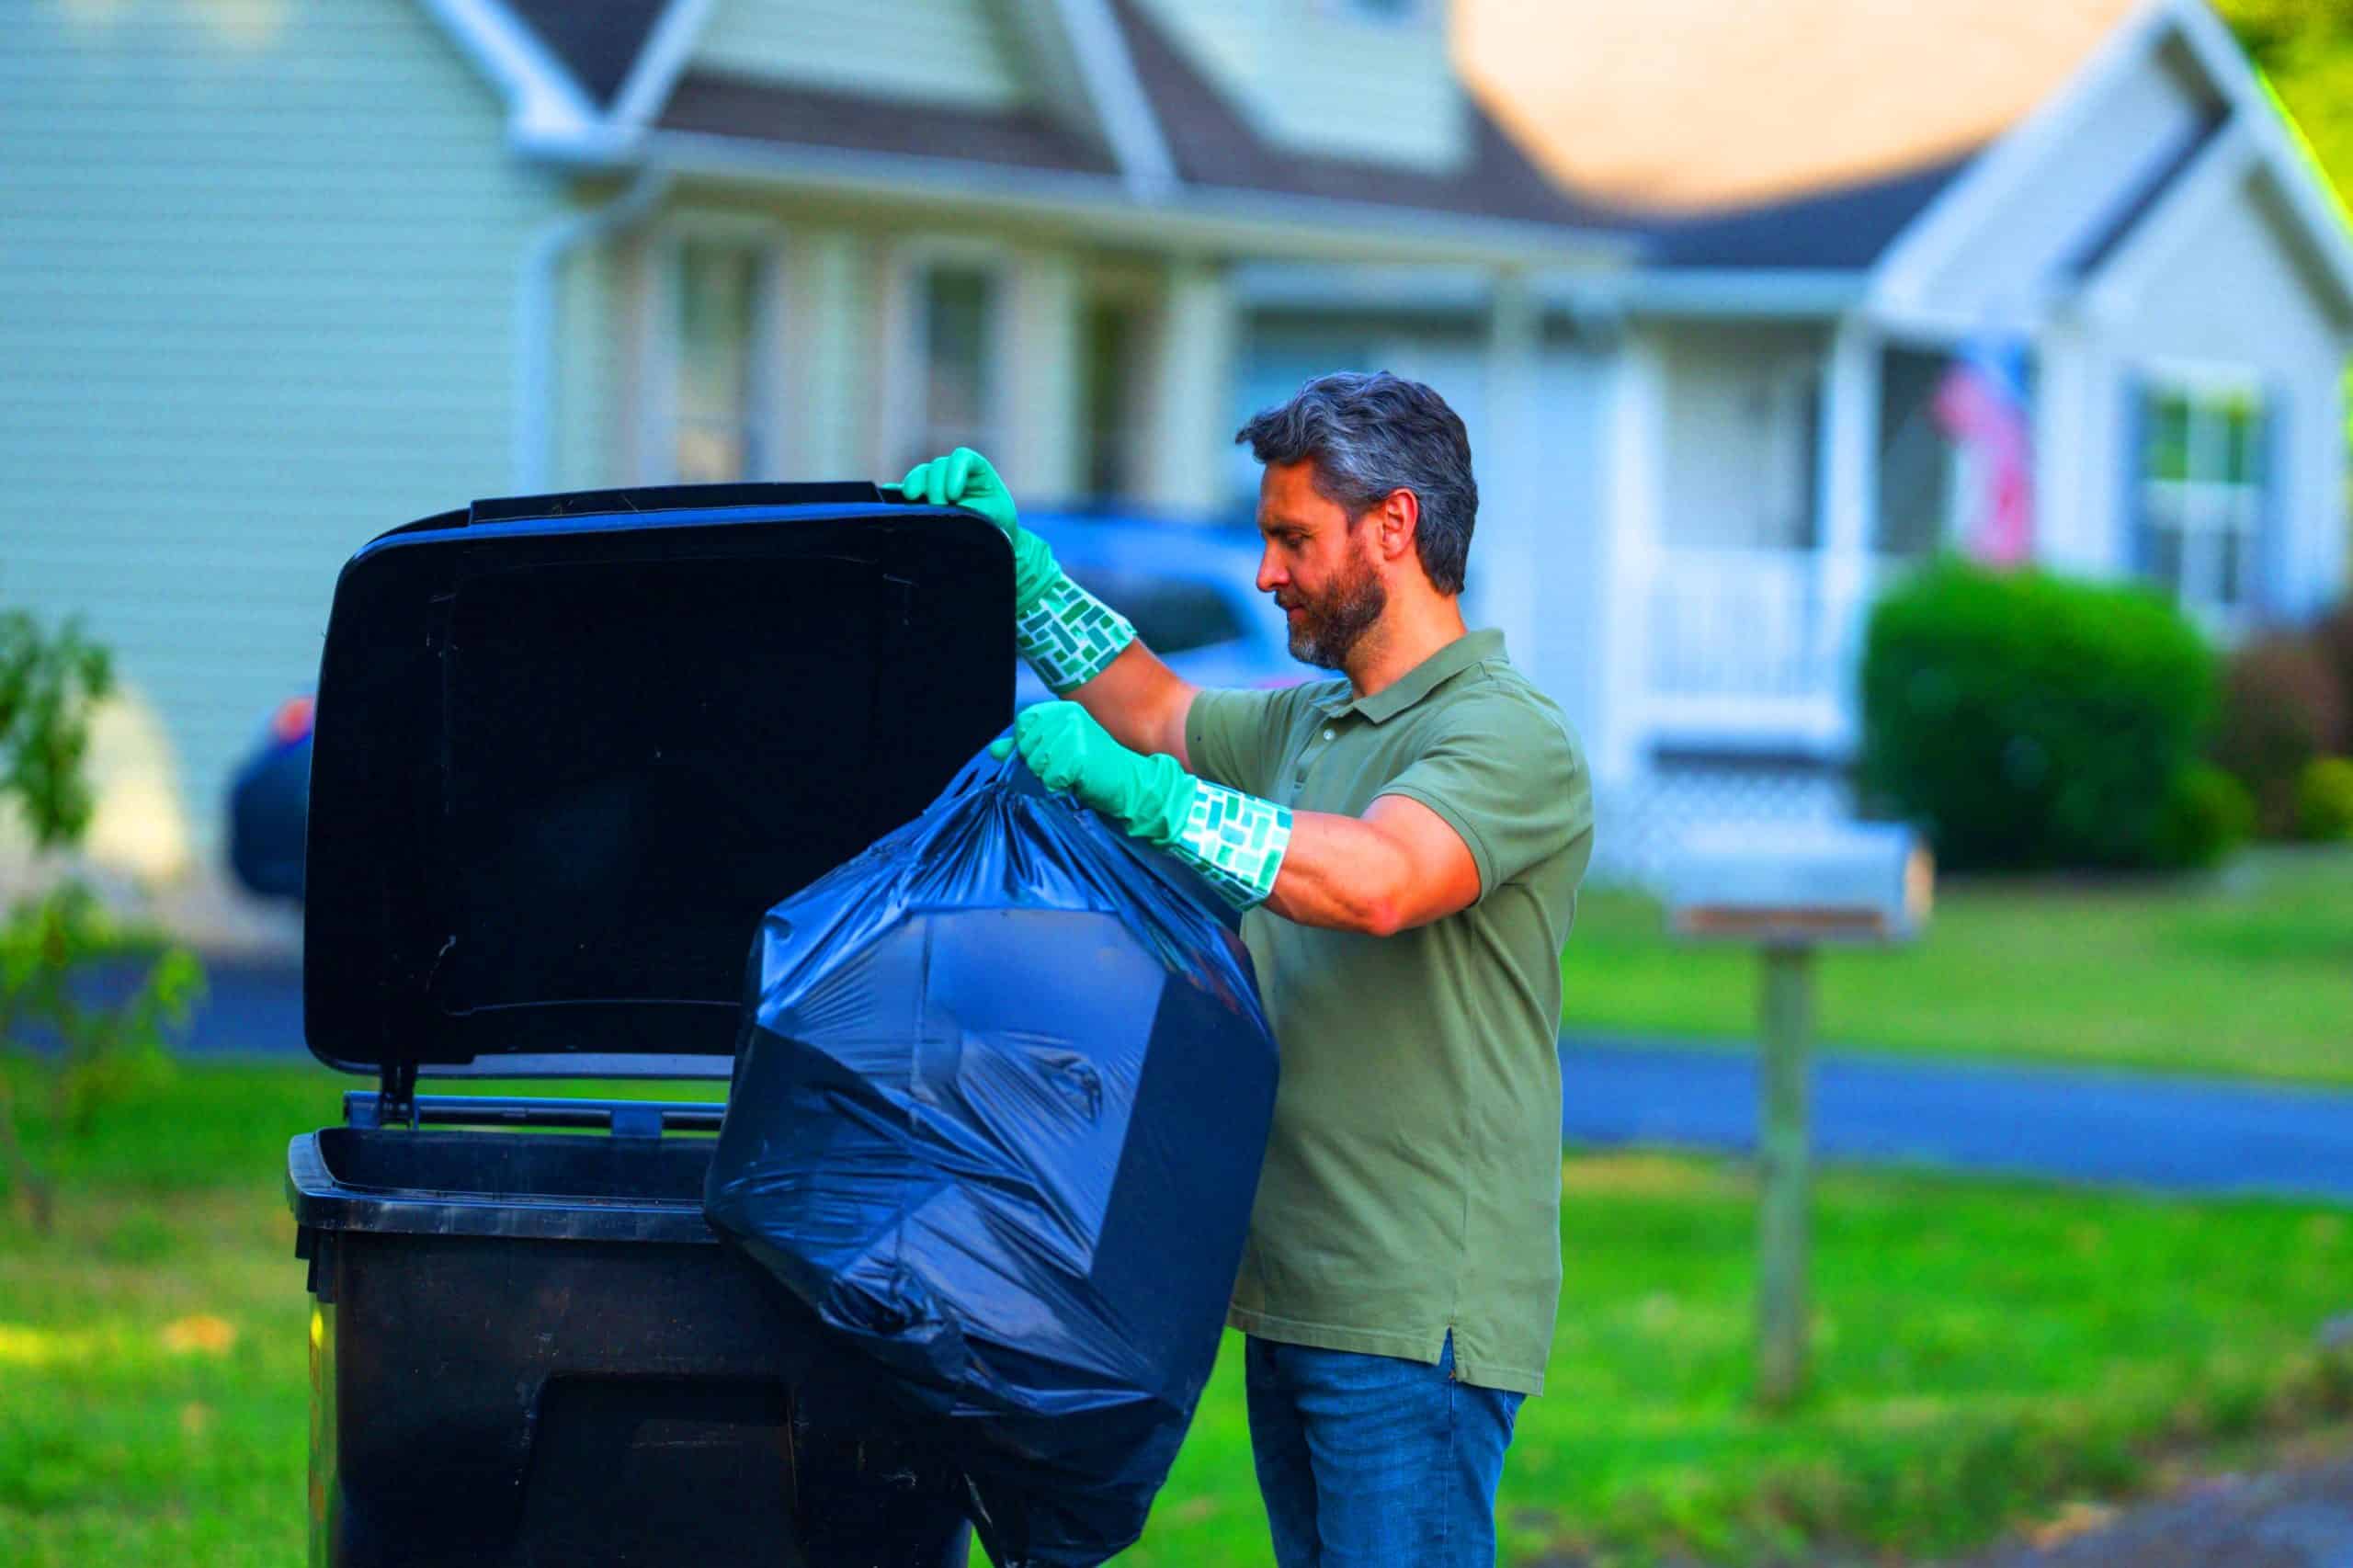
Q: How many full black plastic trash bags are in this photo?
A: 1